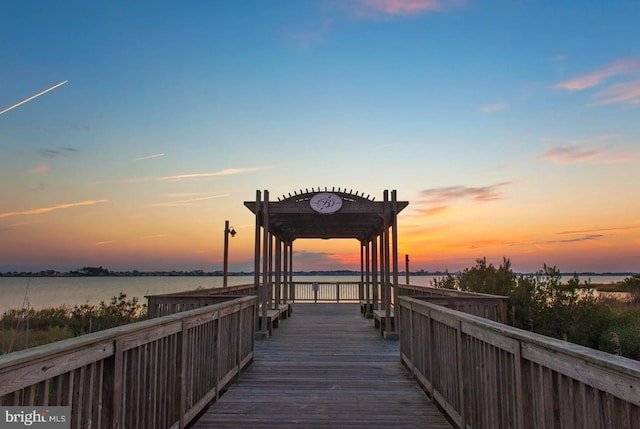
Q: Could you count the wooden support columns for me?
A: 12